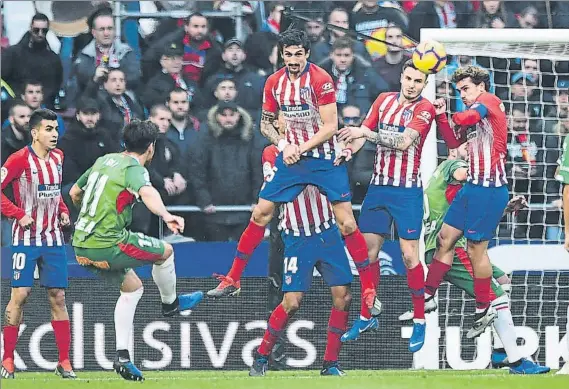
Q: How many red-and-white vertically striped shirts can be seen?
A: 5